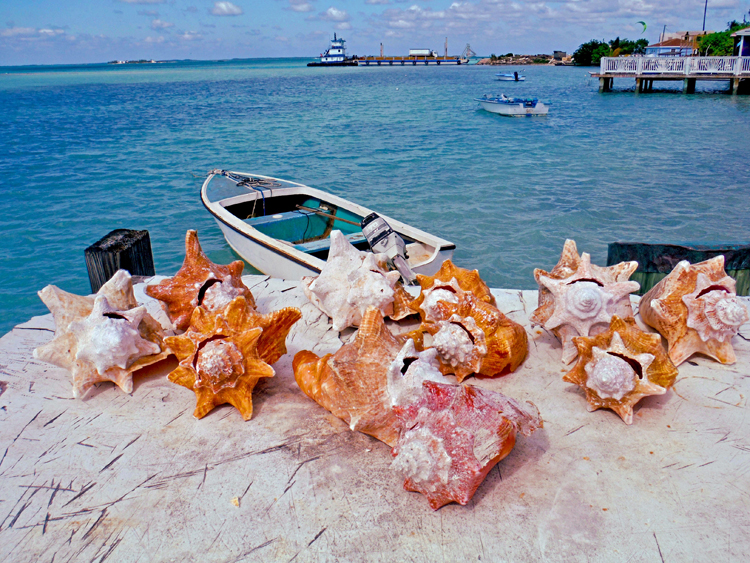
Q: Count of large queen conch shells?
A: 11